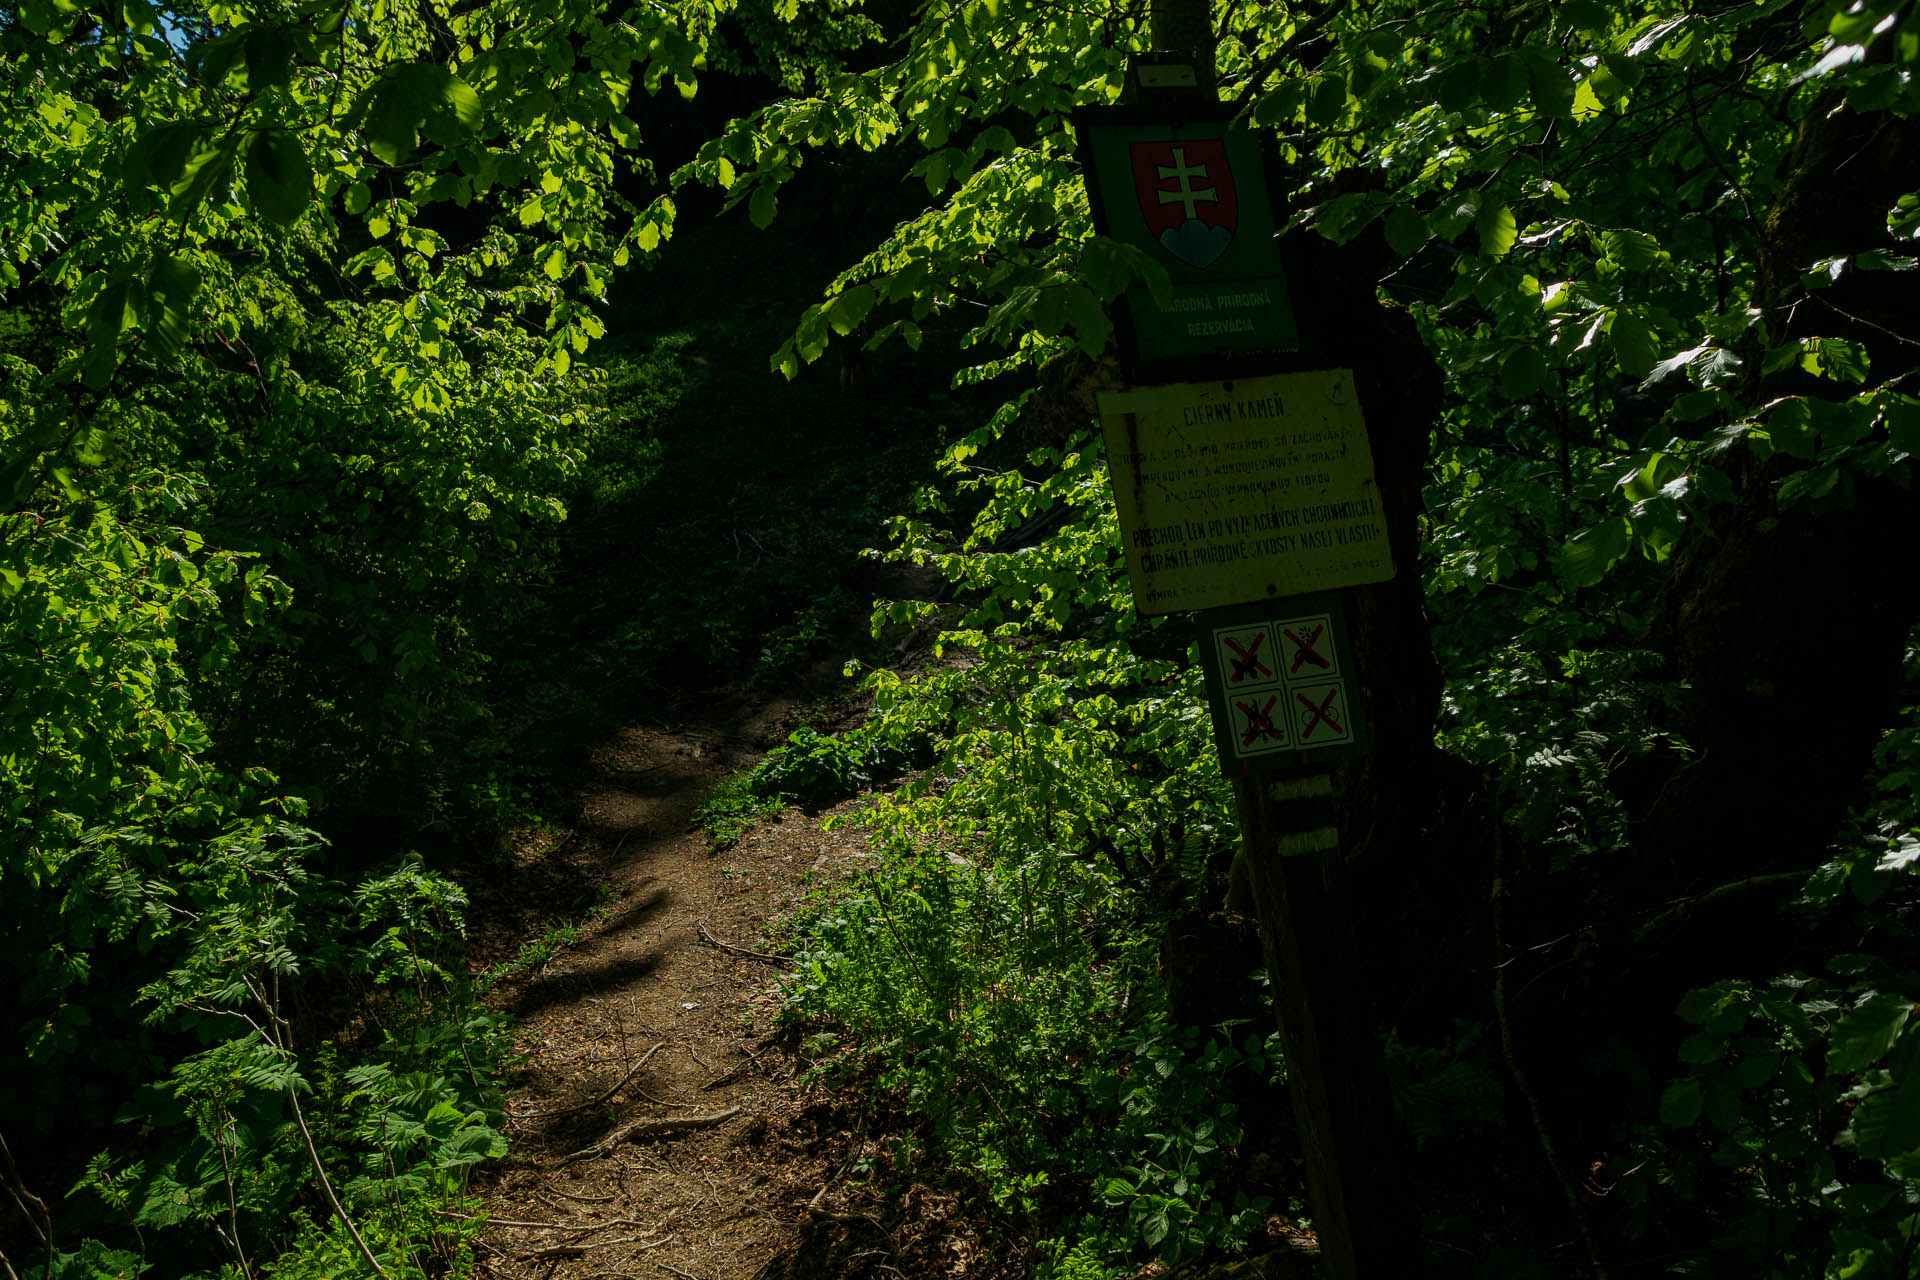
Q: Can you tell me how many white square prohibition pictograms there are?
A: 4